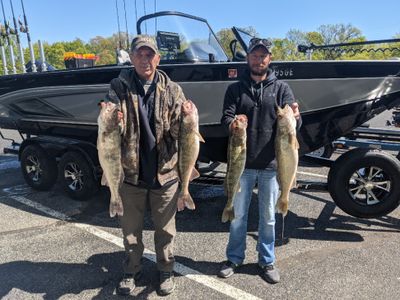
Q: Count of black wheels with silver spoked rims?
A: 3